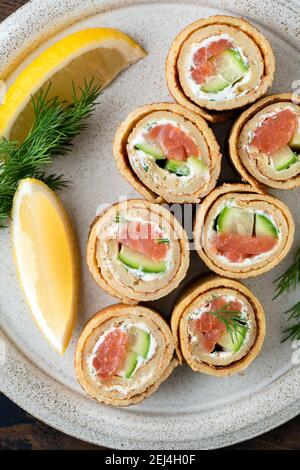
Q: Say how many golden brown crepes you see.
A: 7